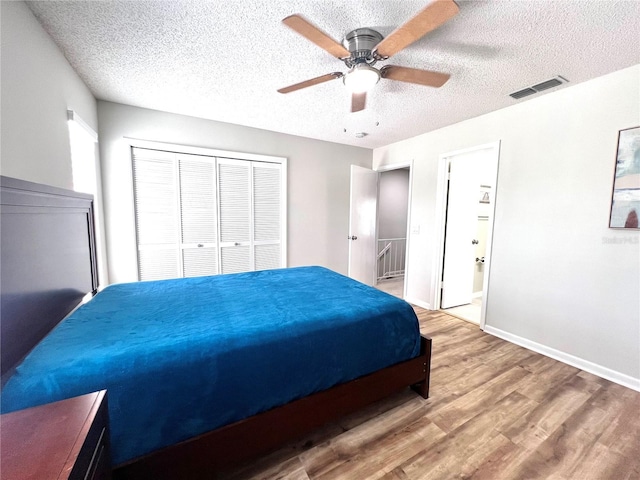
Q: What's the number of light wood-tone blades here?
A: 5